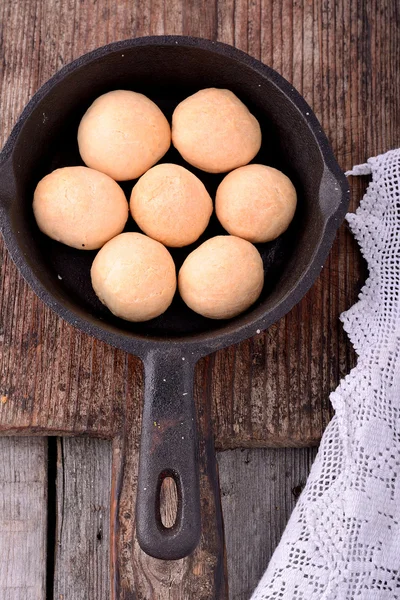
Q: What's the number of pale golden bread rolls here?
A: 7